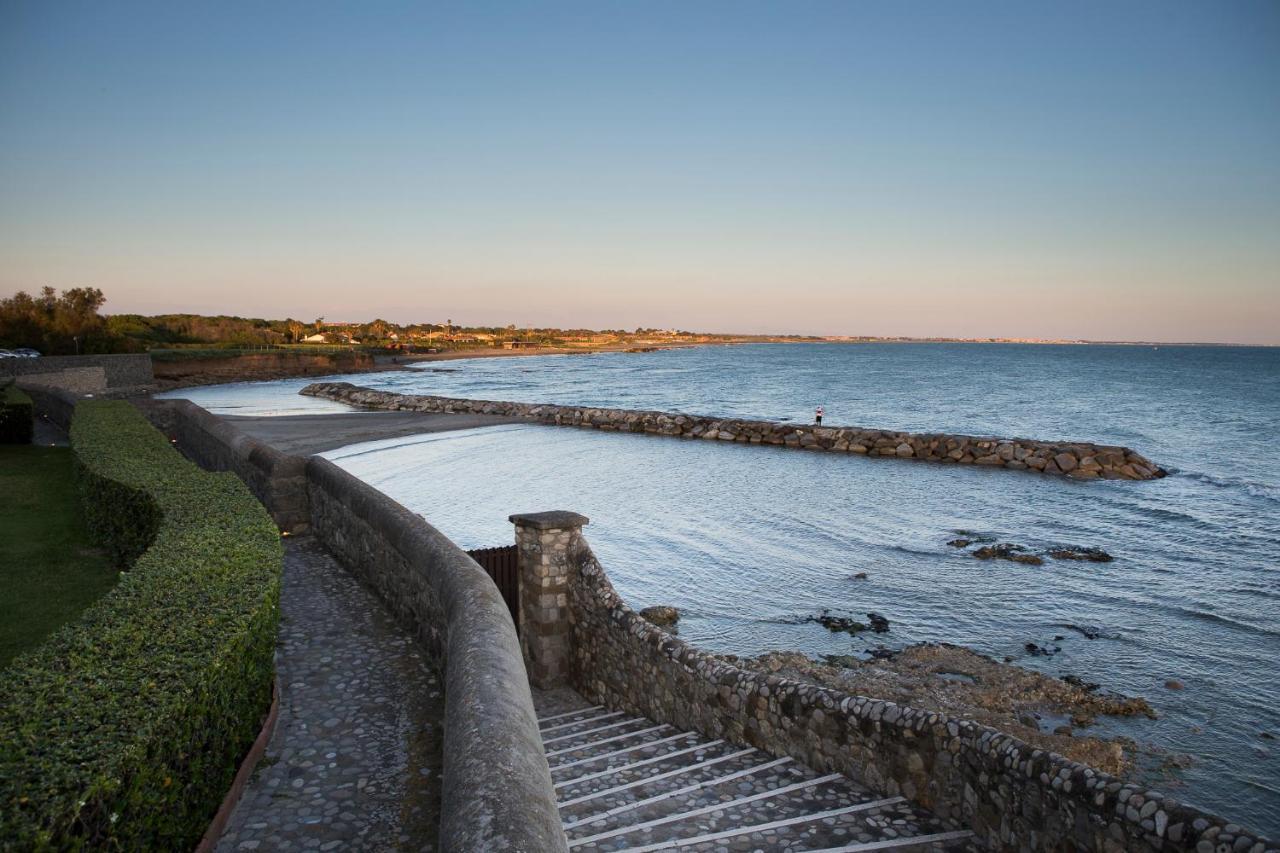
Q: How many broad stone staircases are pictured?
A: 1